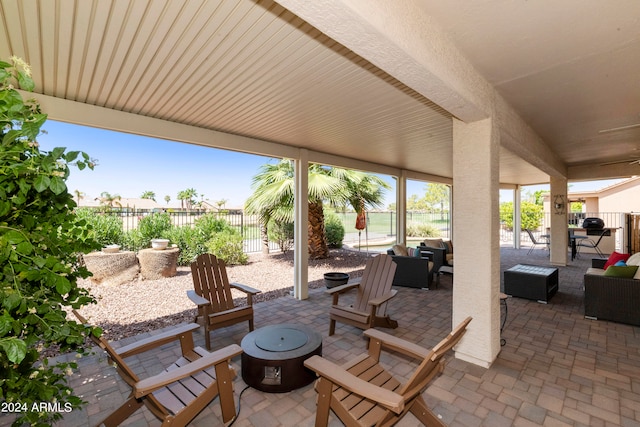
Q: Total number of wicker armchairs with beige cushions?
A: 2